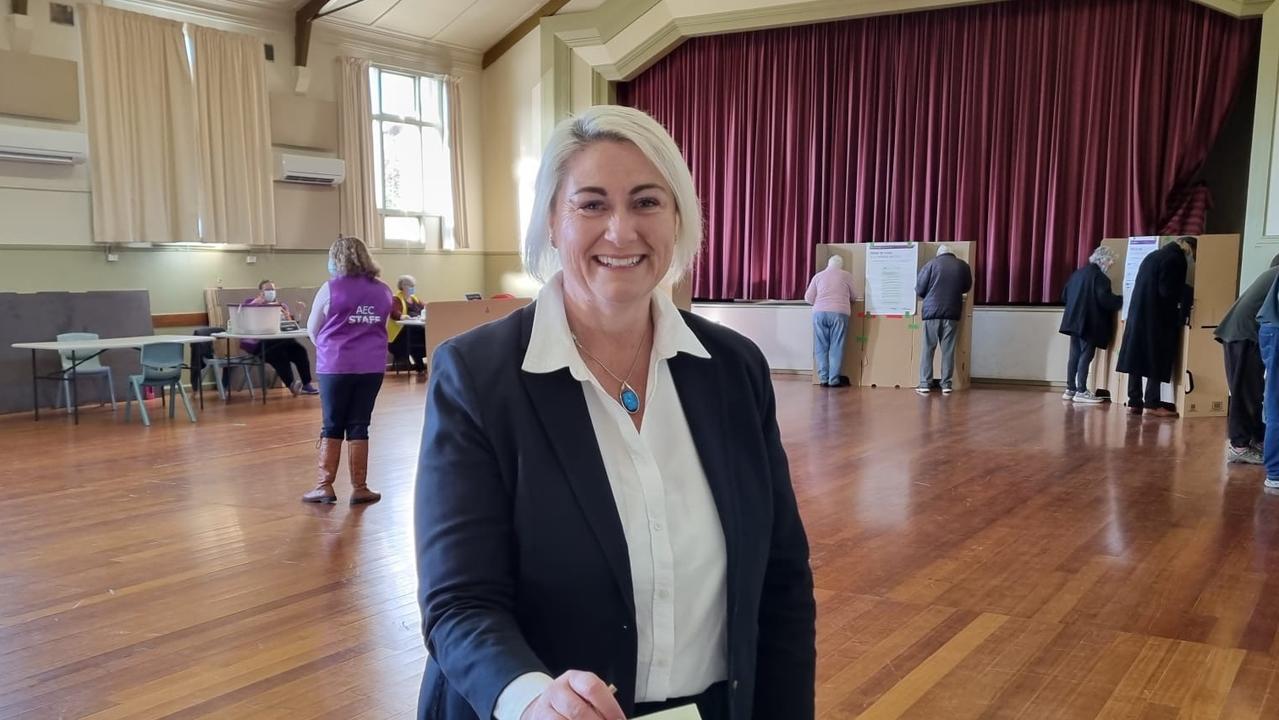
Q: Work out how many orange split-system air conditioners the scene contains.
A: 0